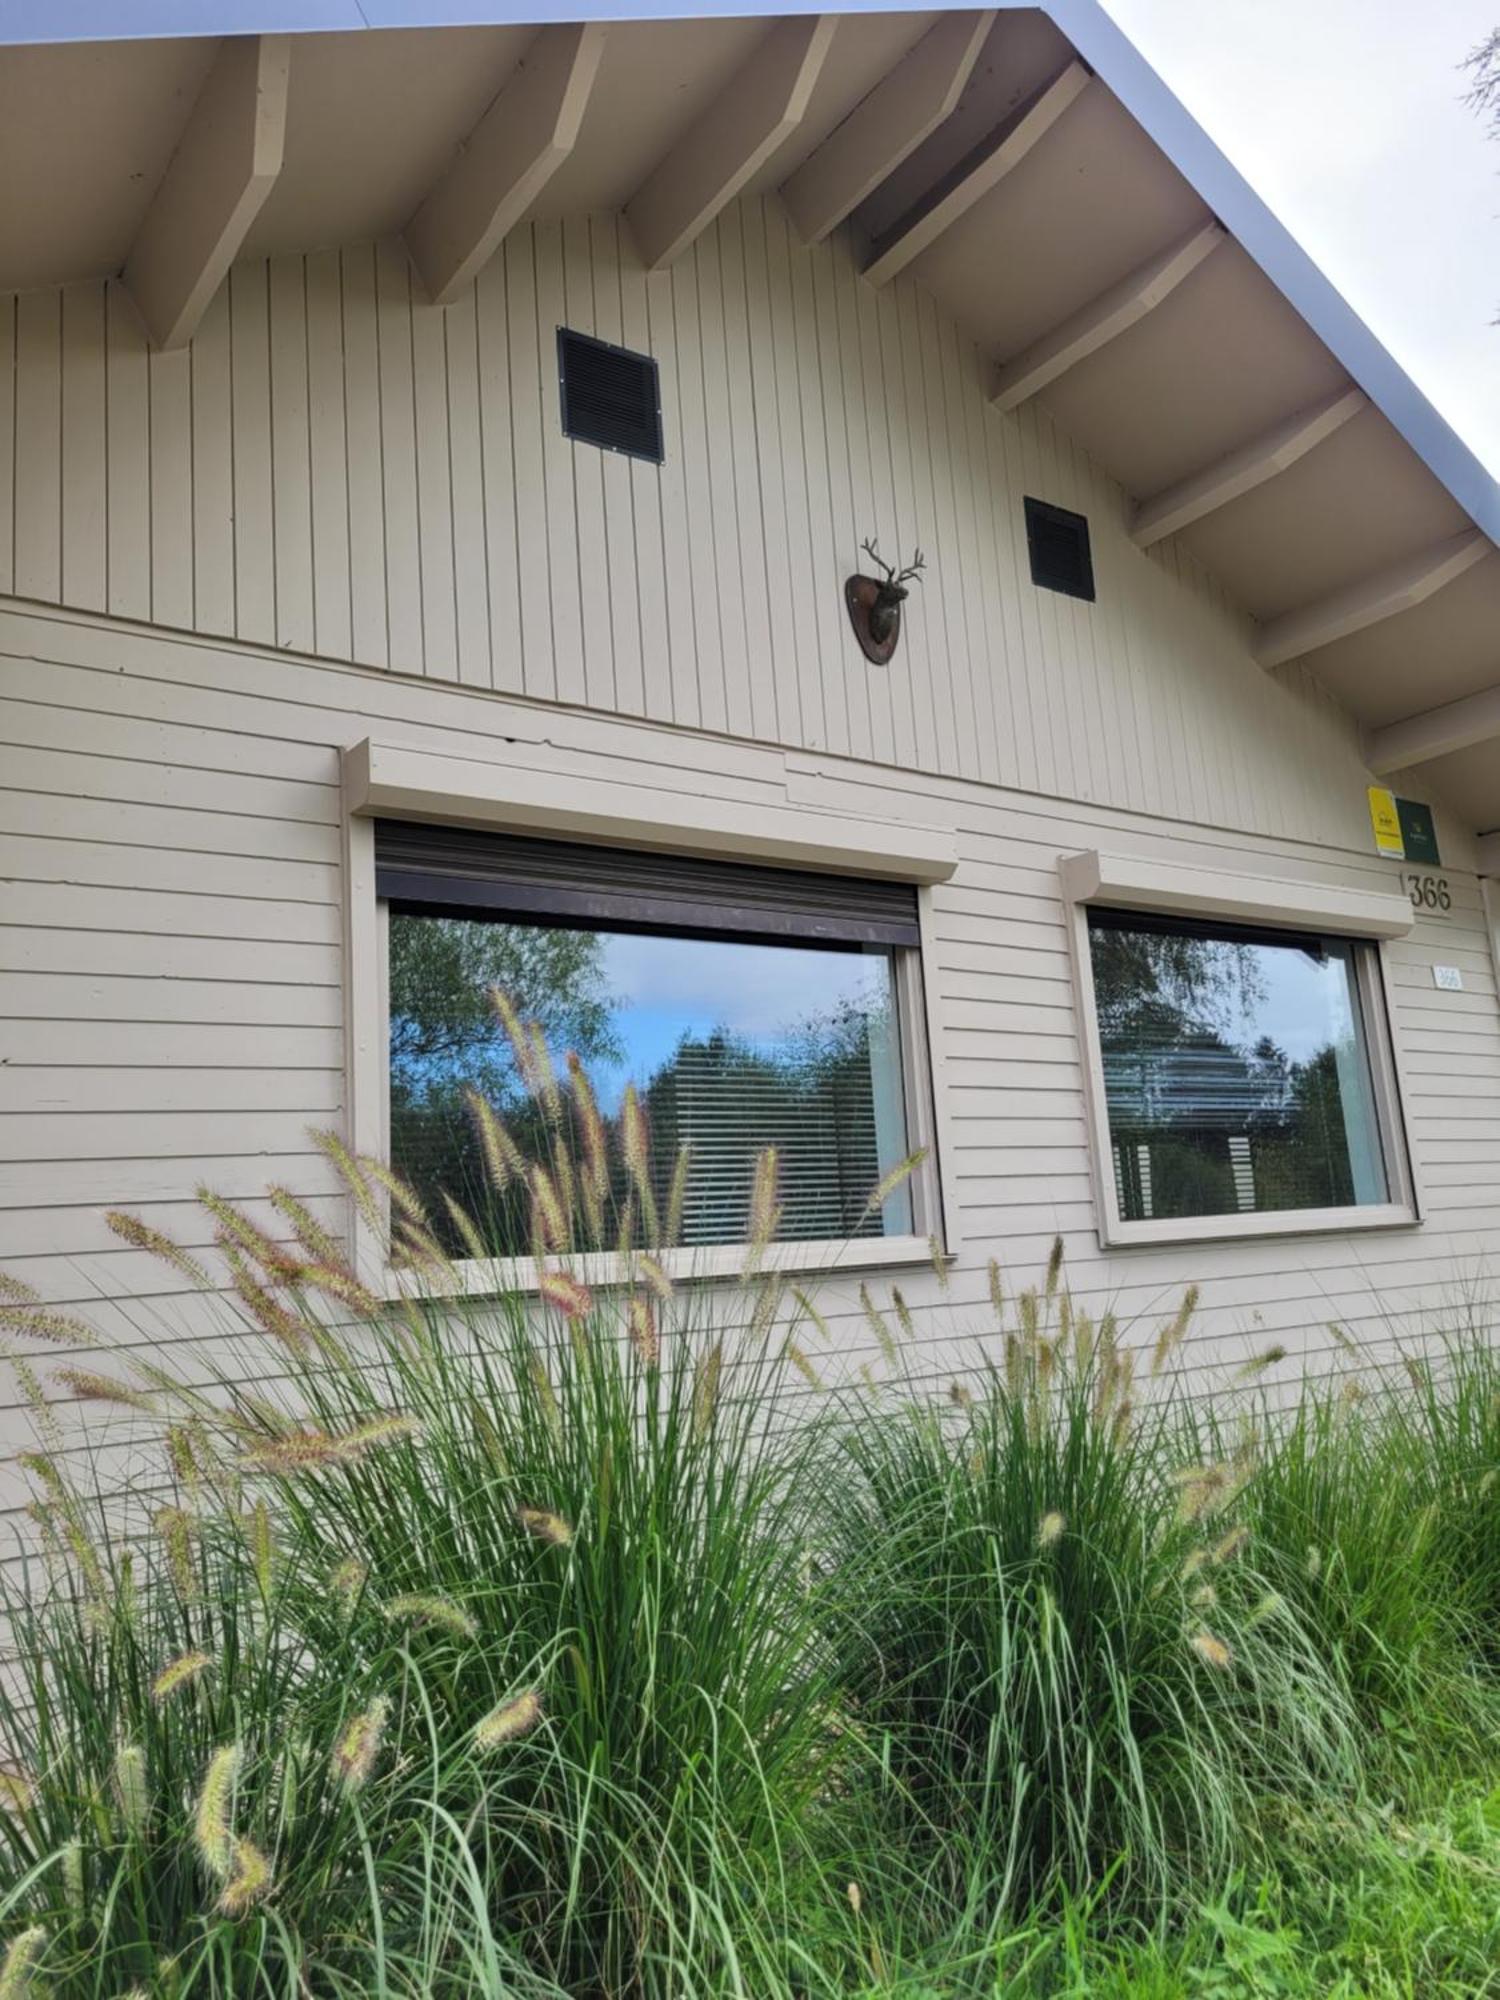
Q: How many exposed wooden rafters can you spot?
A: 9